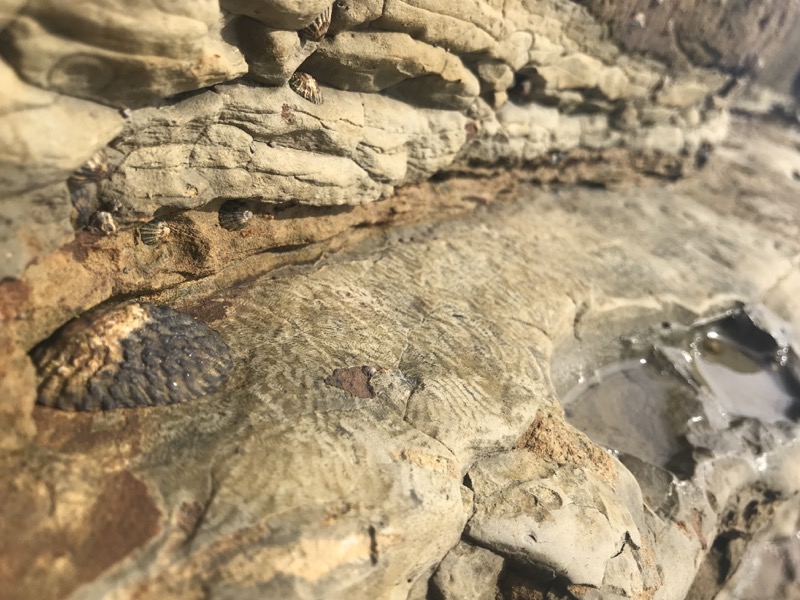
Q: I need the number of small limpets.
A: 6